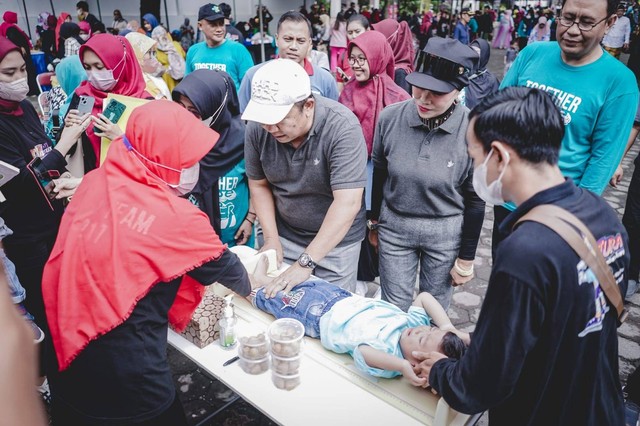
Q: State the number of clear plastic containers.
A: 5